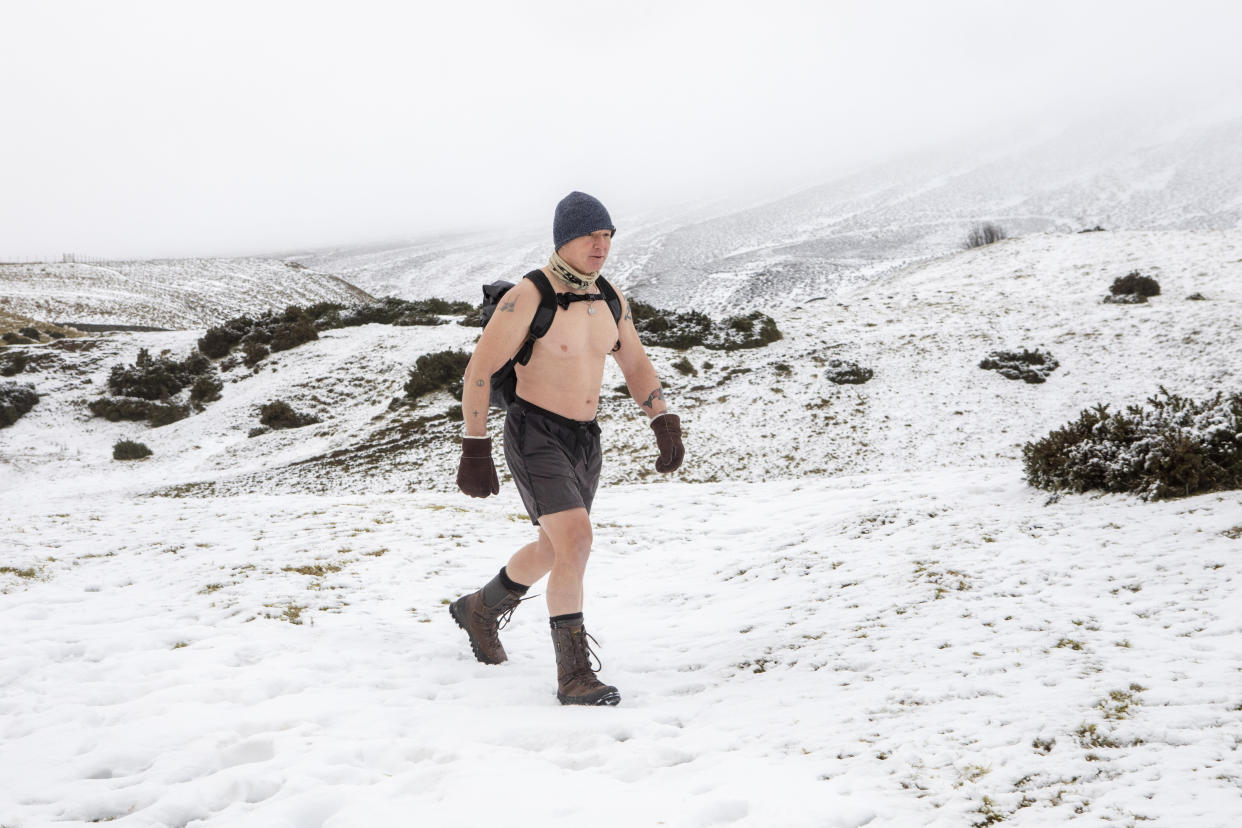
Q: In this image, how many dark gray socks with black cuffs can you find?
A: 2